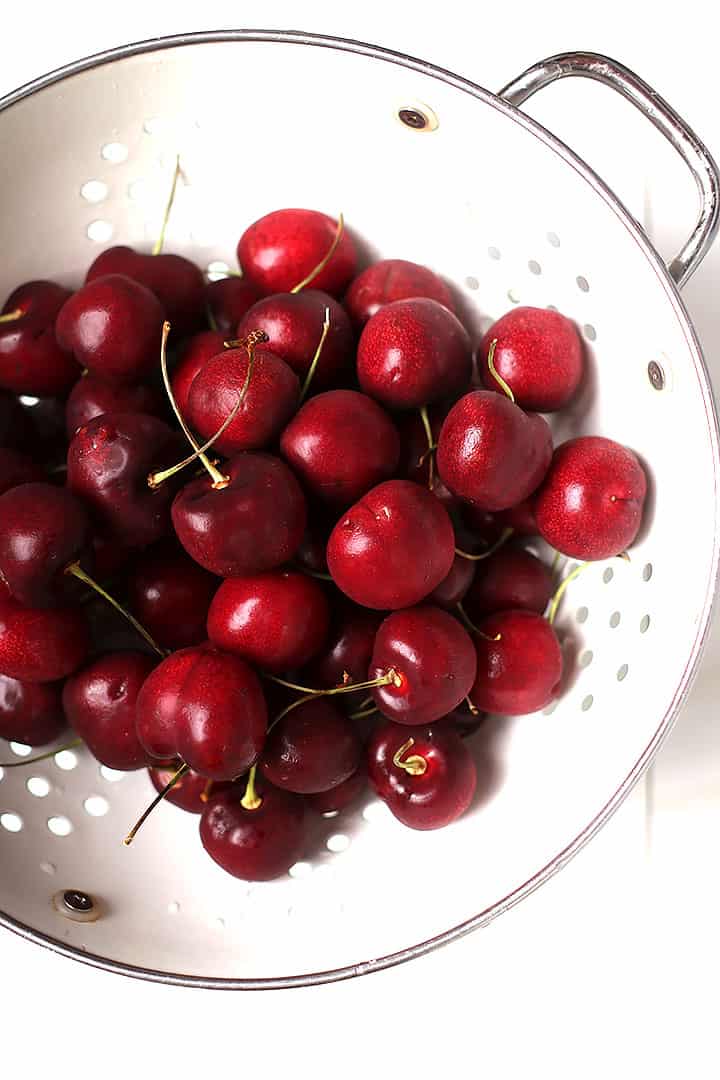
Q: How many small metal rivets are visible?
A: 3